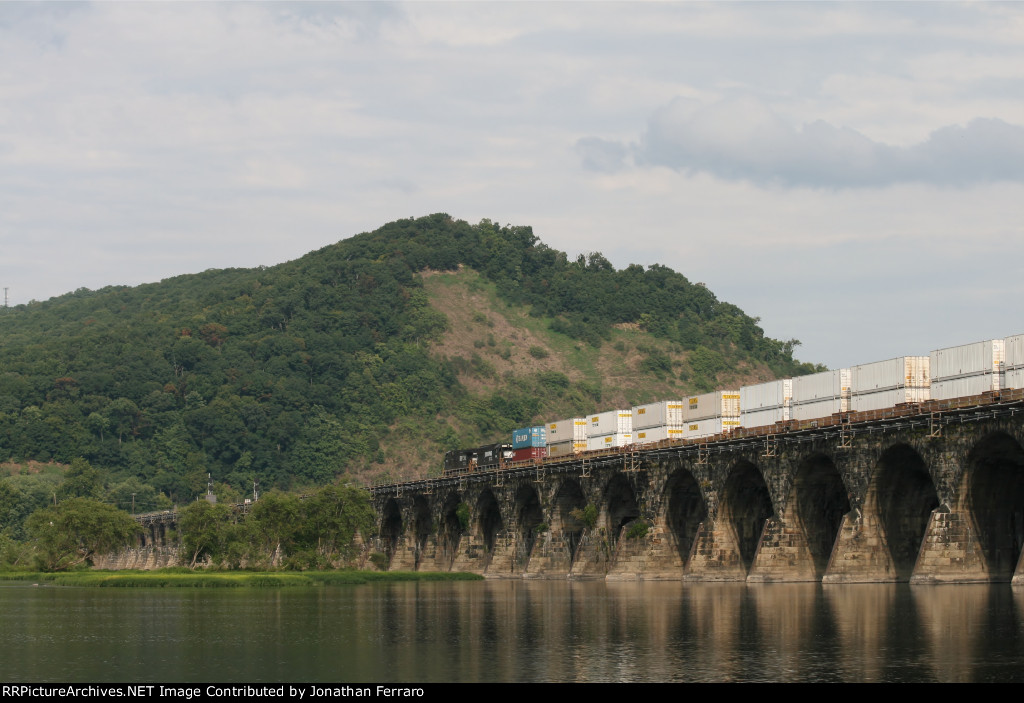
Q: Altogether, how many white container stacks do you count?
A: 9